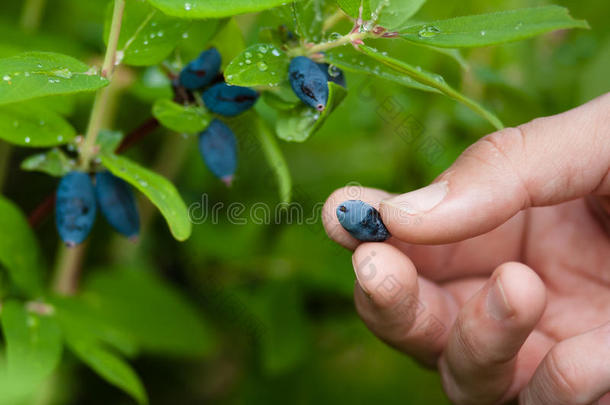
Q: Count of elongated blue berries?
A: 8